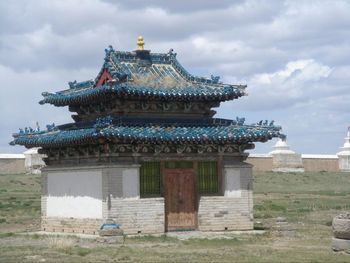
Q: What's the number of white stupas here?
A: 3